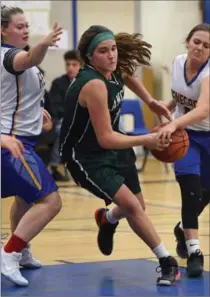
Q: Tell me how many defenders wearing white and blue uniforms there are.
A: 2